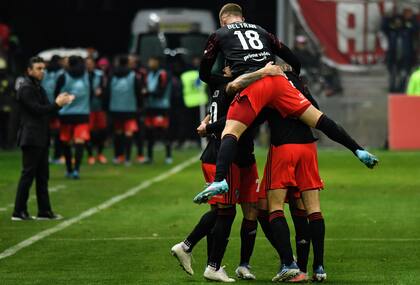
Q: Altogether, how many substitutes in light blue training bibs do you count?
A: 5